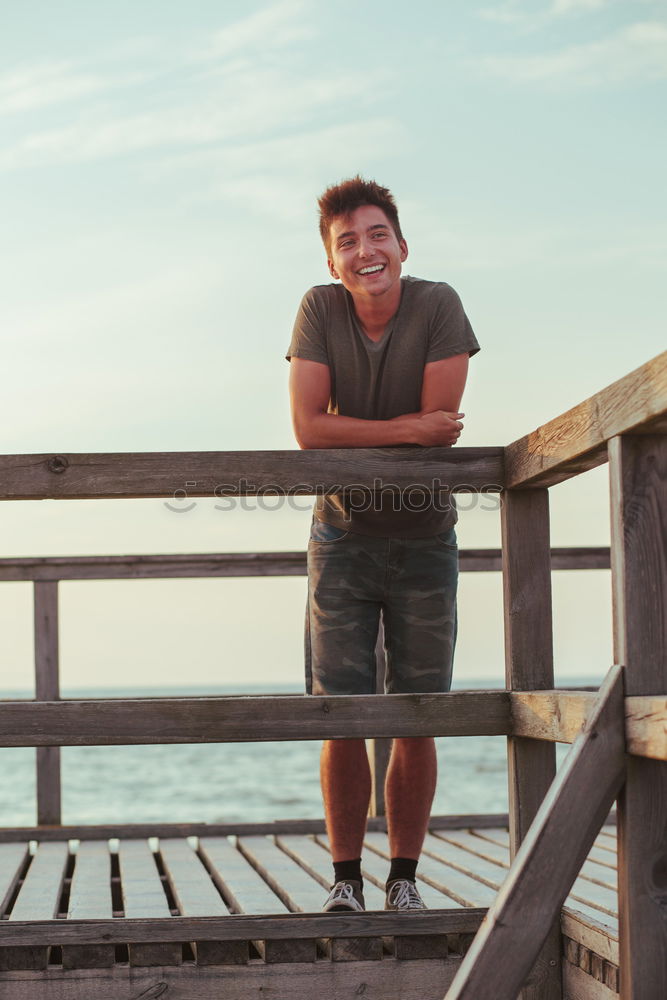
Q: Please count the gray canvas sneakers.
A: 2